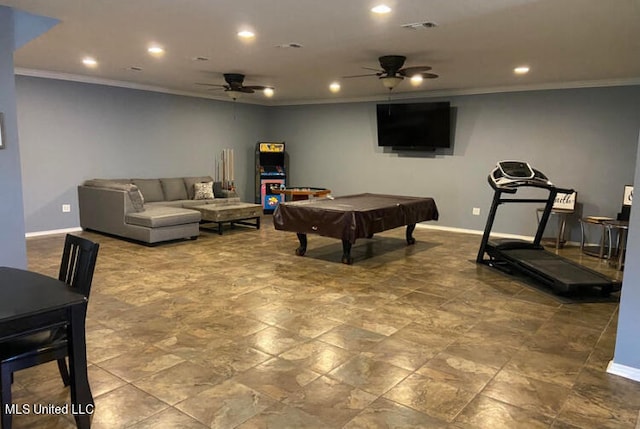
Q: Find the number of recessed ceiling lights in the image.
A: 8